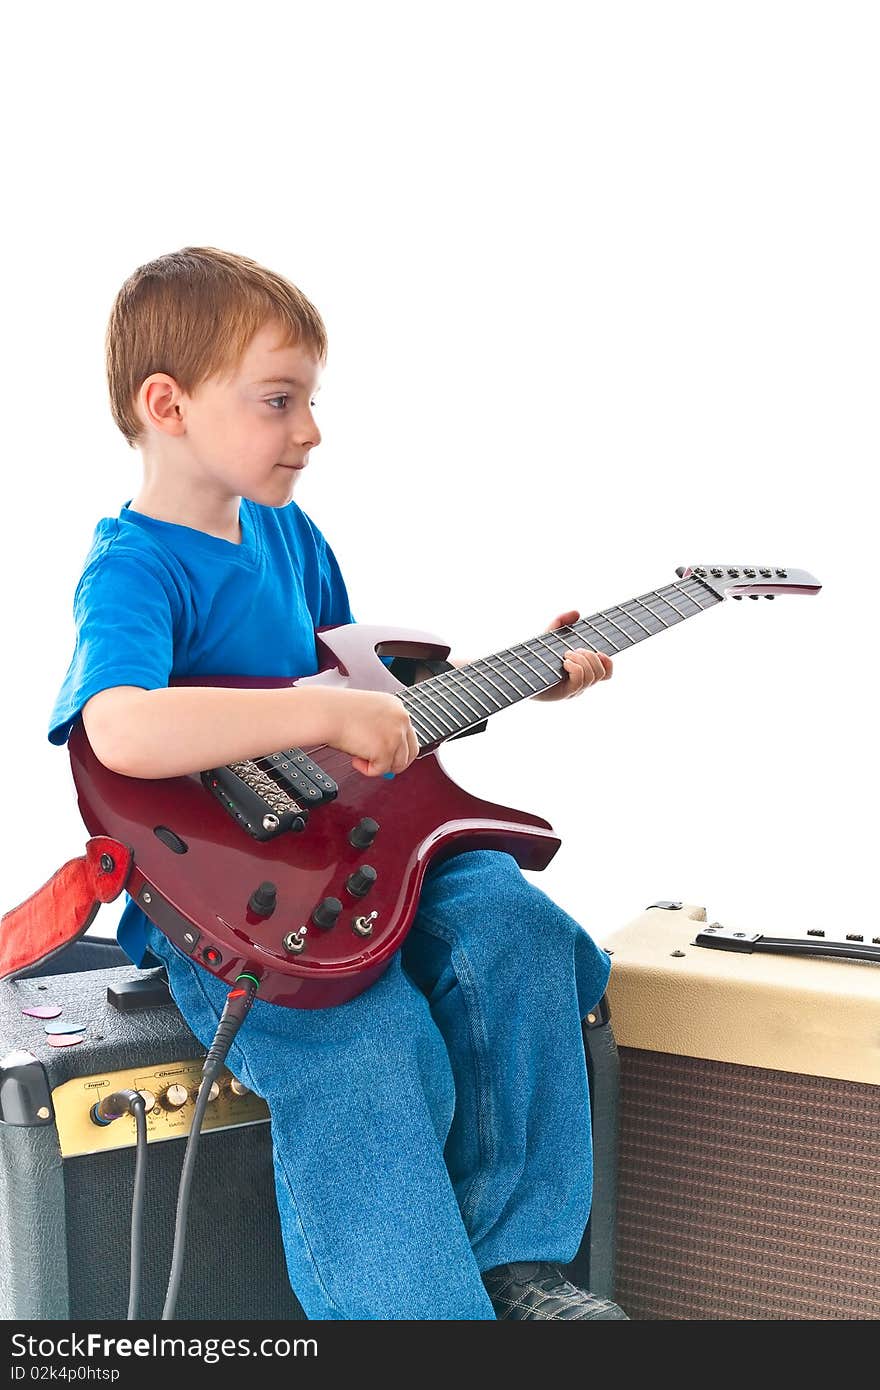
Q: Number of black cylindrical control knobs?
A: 4